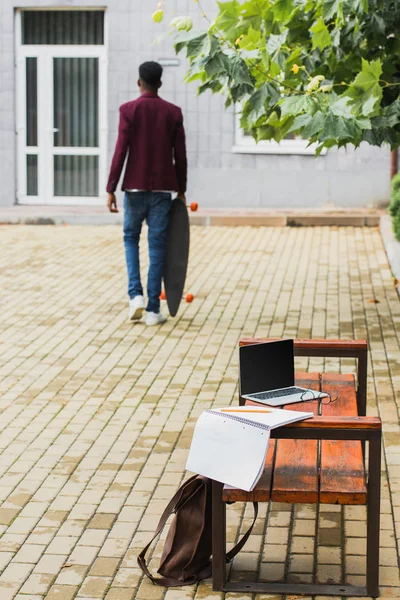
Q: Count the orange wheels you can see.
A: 3